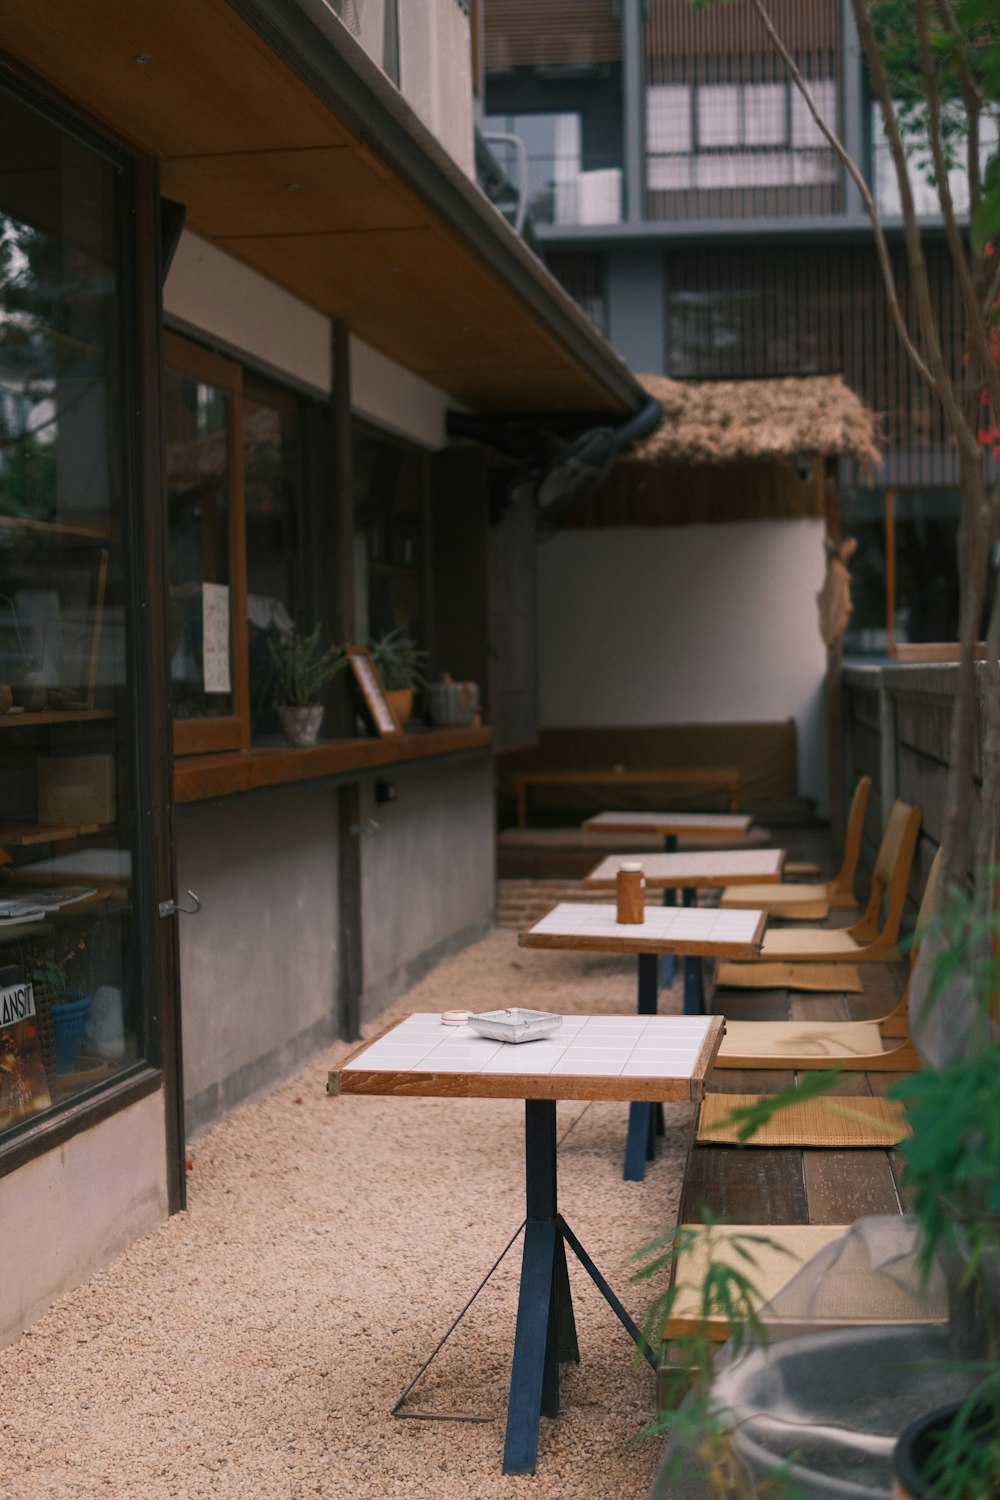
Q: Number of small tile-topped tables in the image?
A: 4